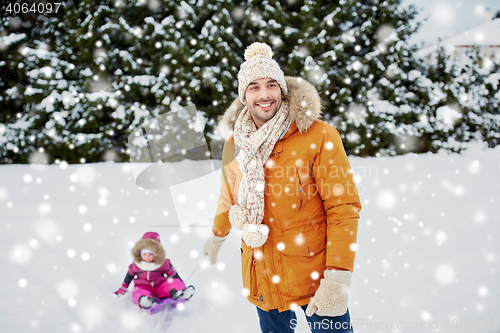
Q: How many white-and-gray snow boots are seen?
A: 2